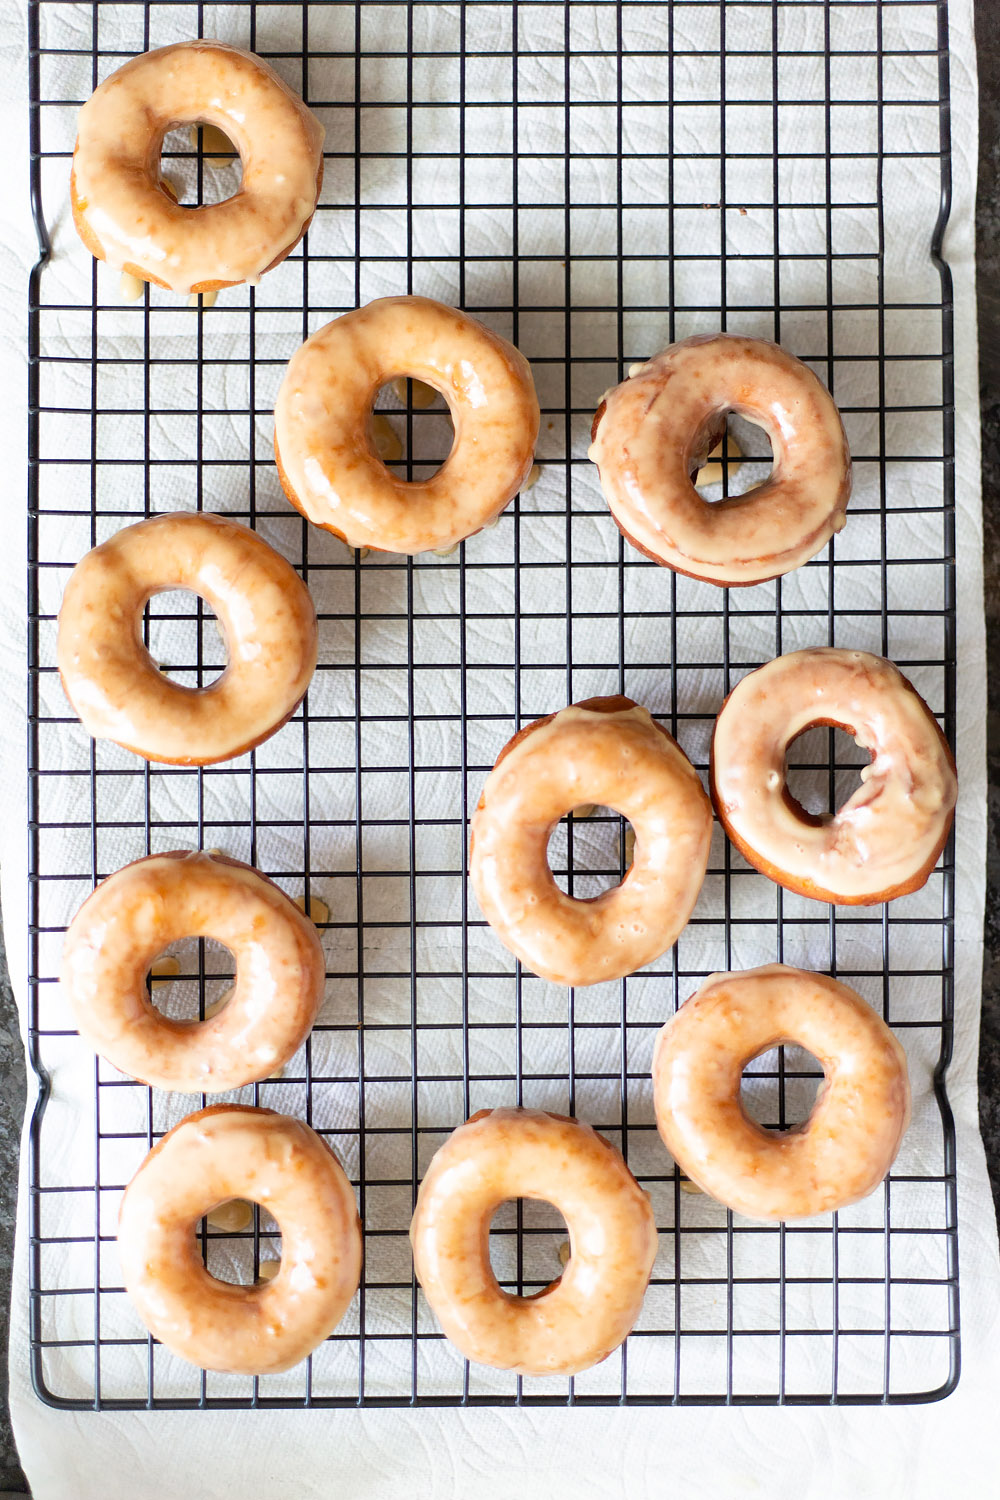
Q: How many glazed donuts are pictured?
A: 10